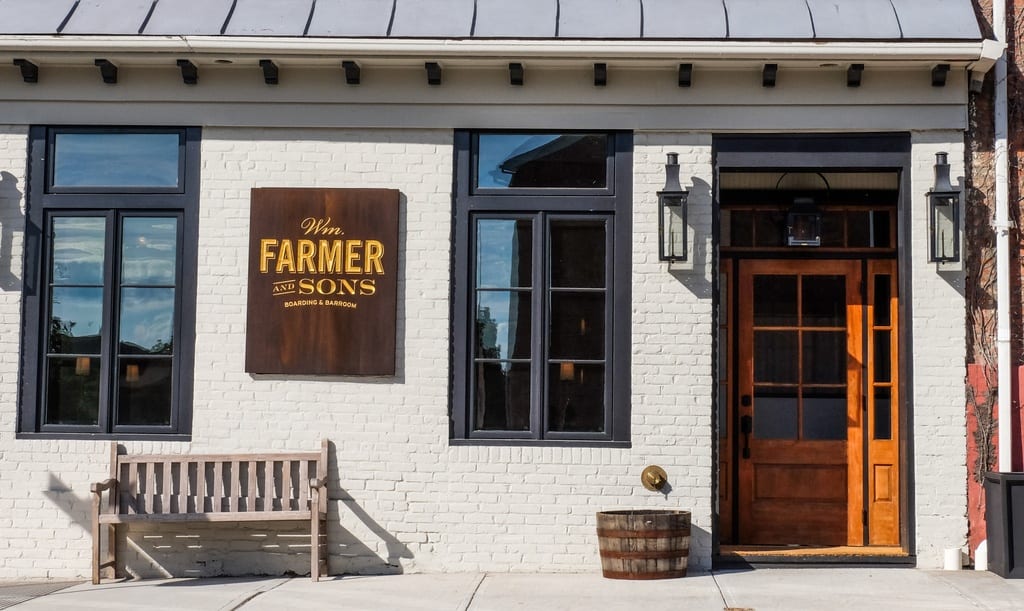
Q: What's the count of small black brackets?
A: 12